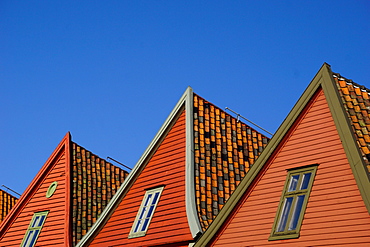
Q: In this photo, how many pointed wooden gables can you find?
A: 3